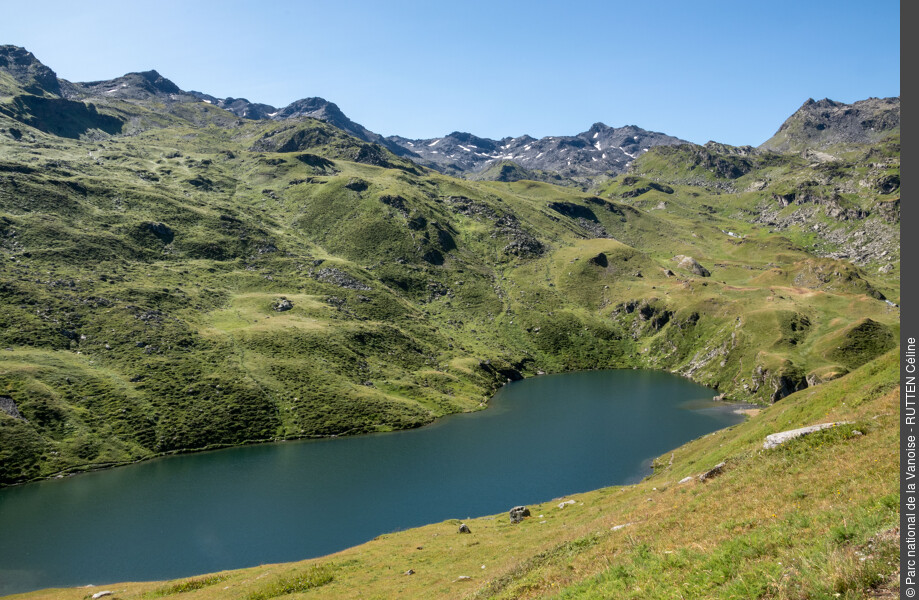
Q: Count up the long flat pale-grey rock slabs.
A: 1